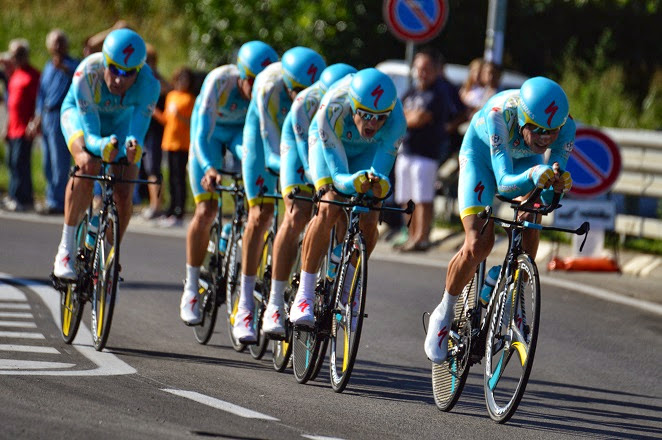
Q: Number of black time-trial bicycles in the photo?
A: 6